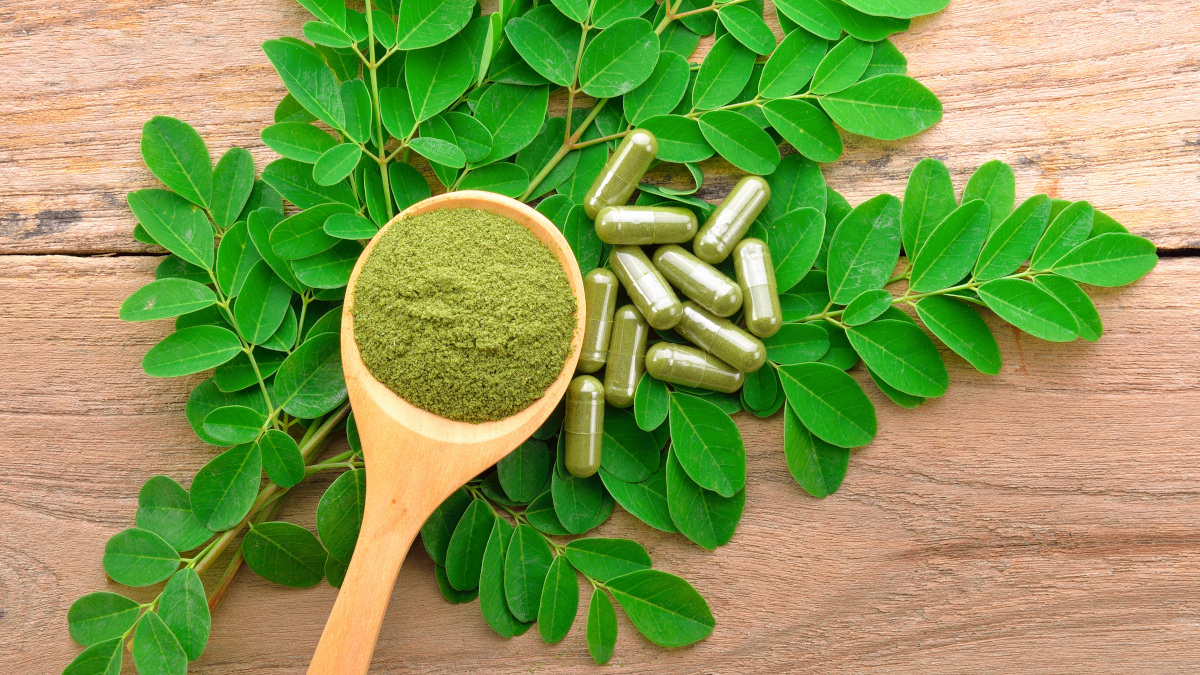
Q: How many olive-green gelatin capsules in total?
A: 11